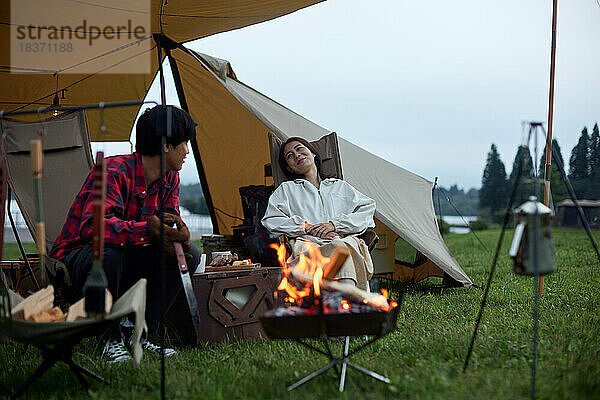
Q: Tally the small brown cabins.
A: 1